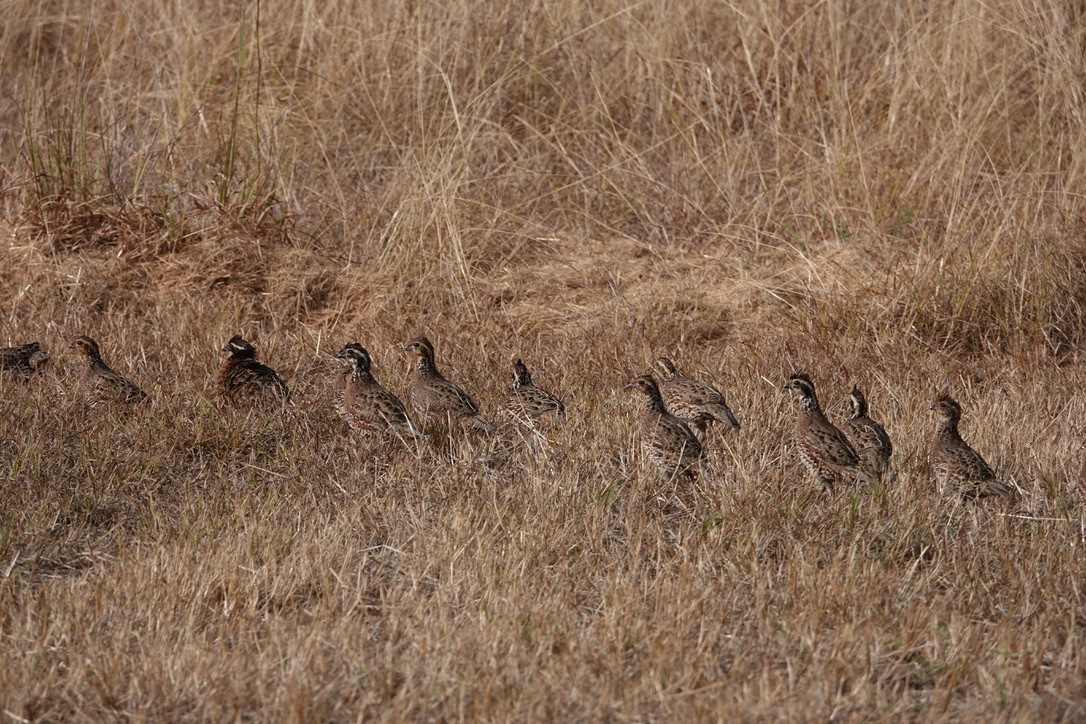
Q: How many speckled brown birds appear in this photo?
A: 11